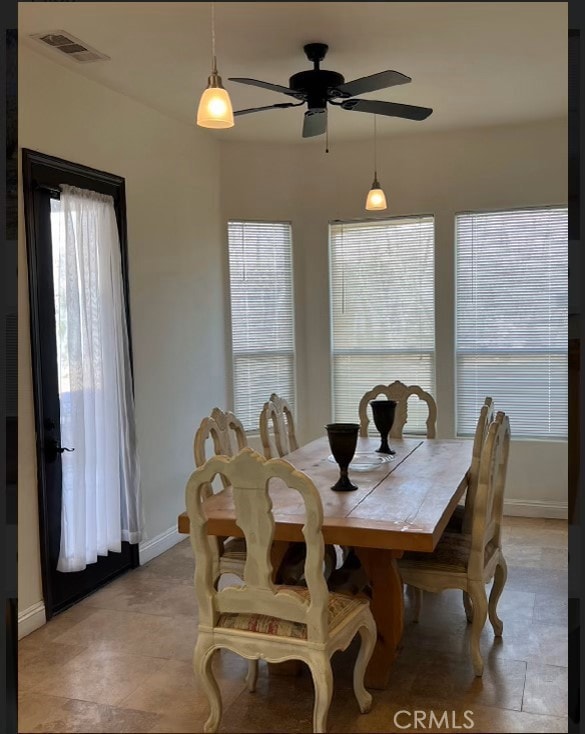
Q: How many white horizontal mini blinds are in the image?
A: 3